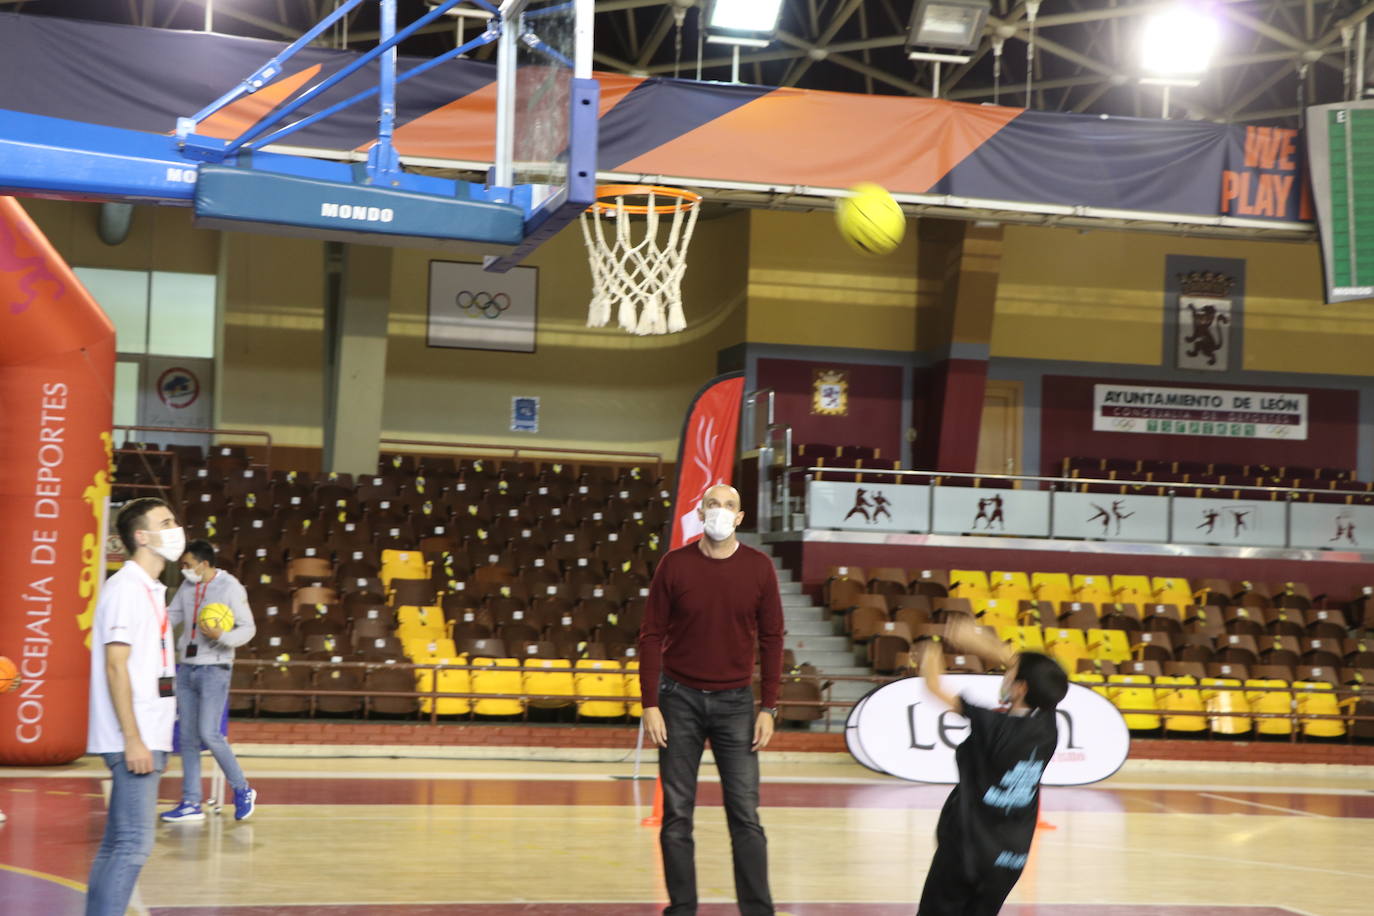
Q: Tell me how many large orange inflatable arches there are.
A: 1